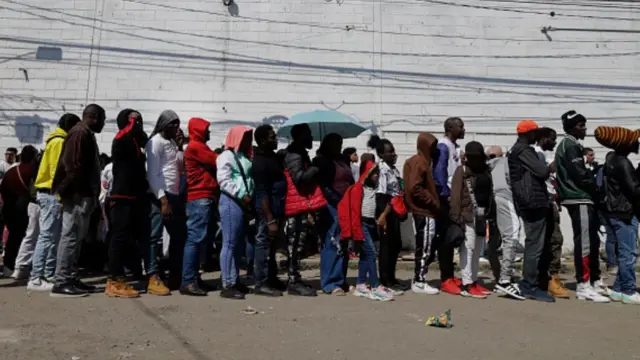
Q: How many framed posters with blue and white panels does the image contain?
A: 0